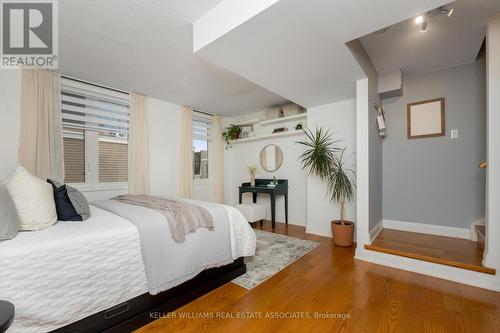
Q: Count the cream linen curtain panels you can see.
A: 4